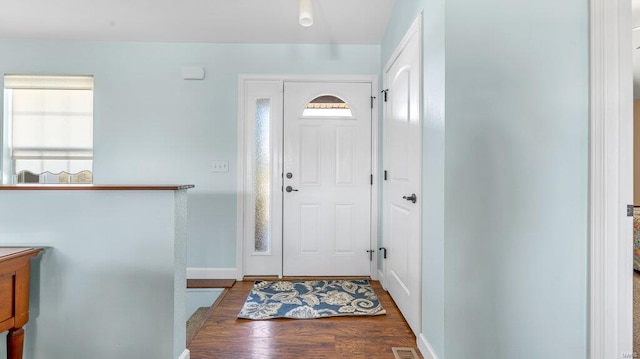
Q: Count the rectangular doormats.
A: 1